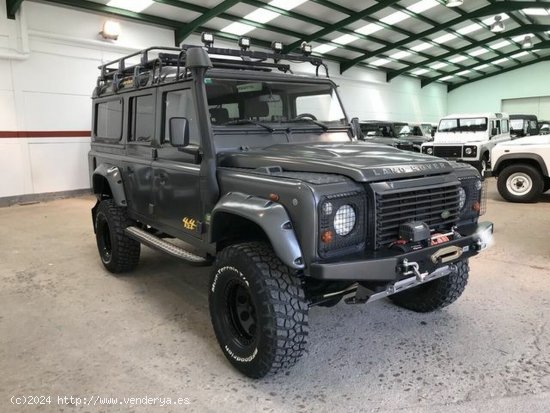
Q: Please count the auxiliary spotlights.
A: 4